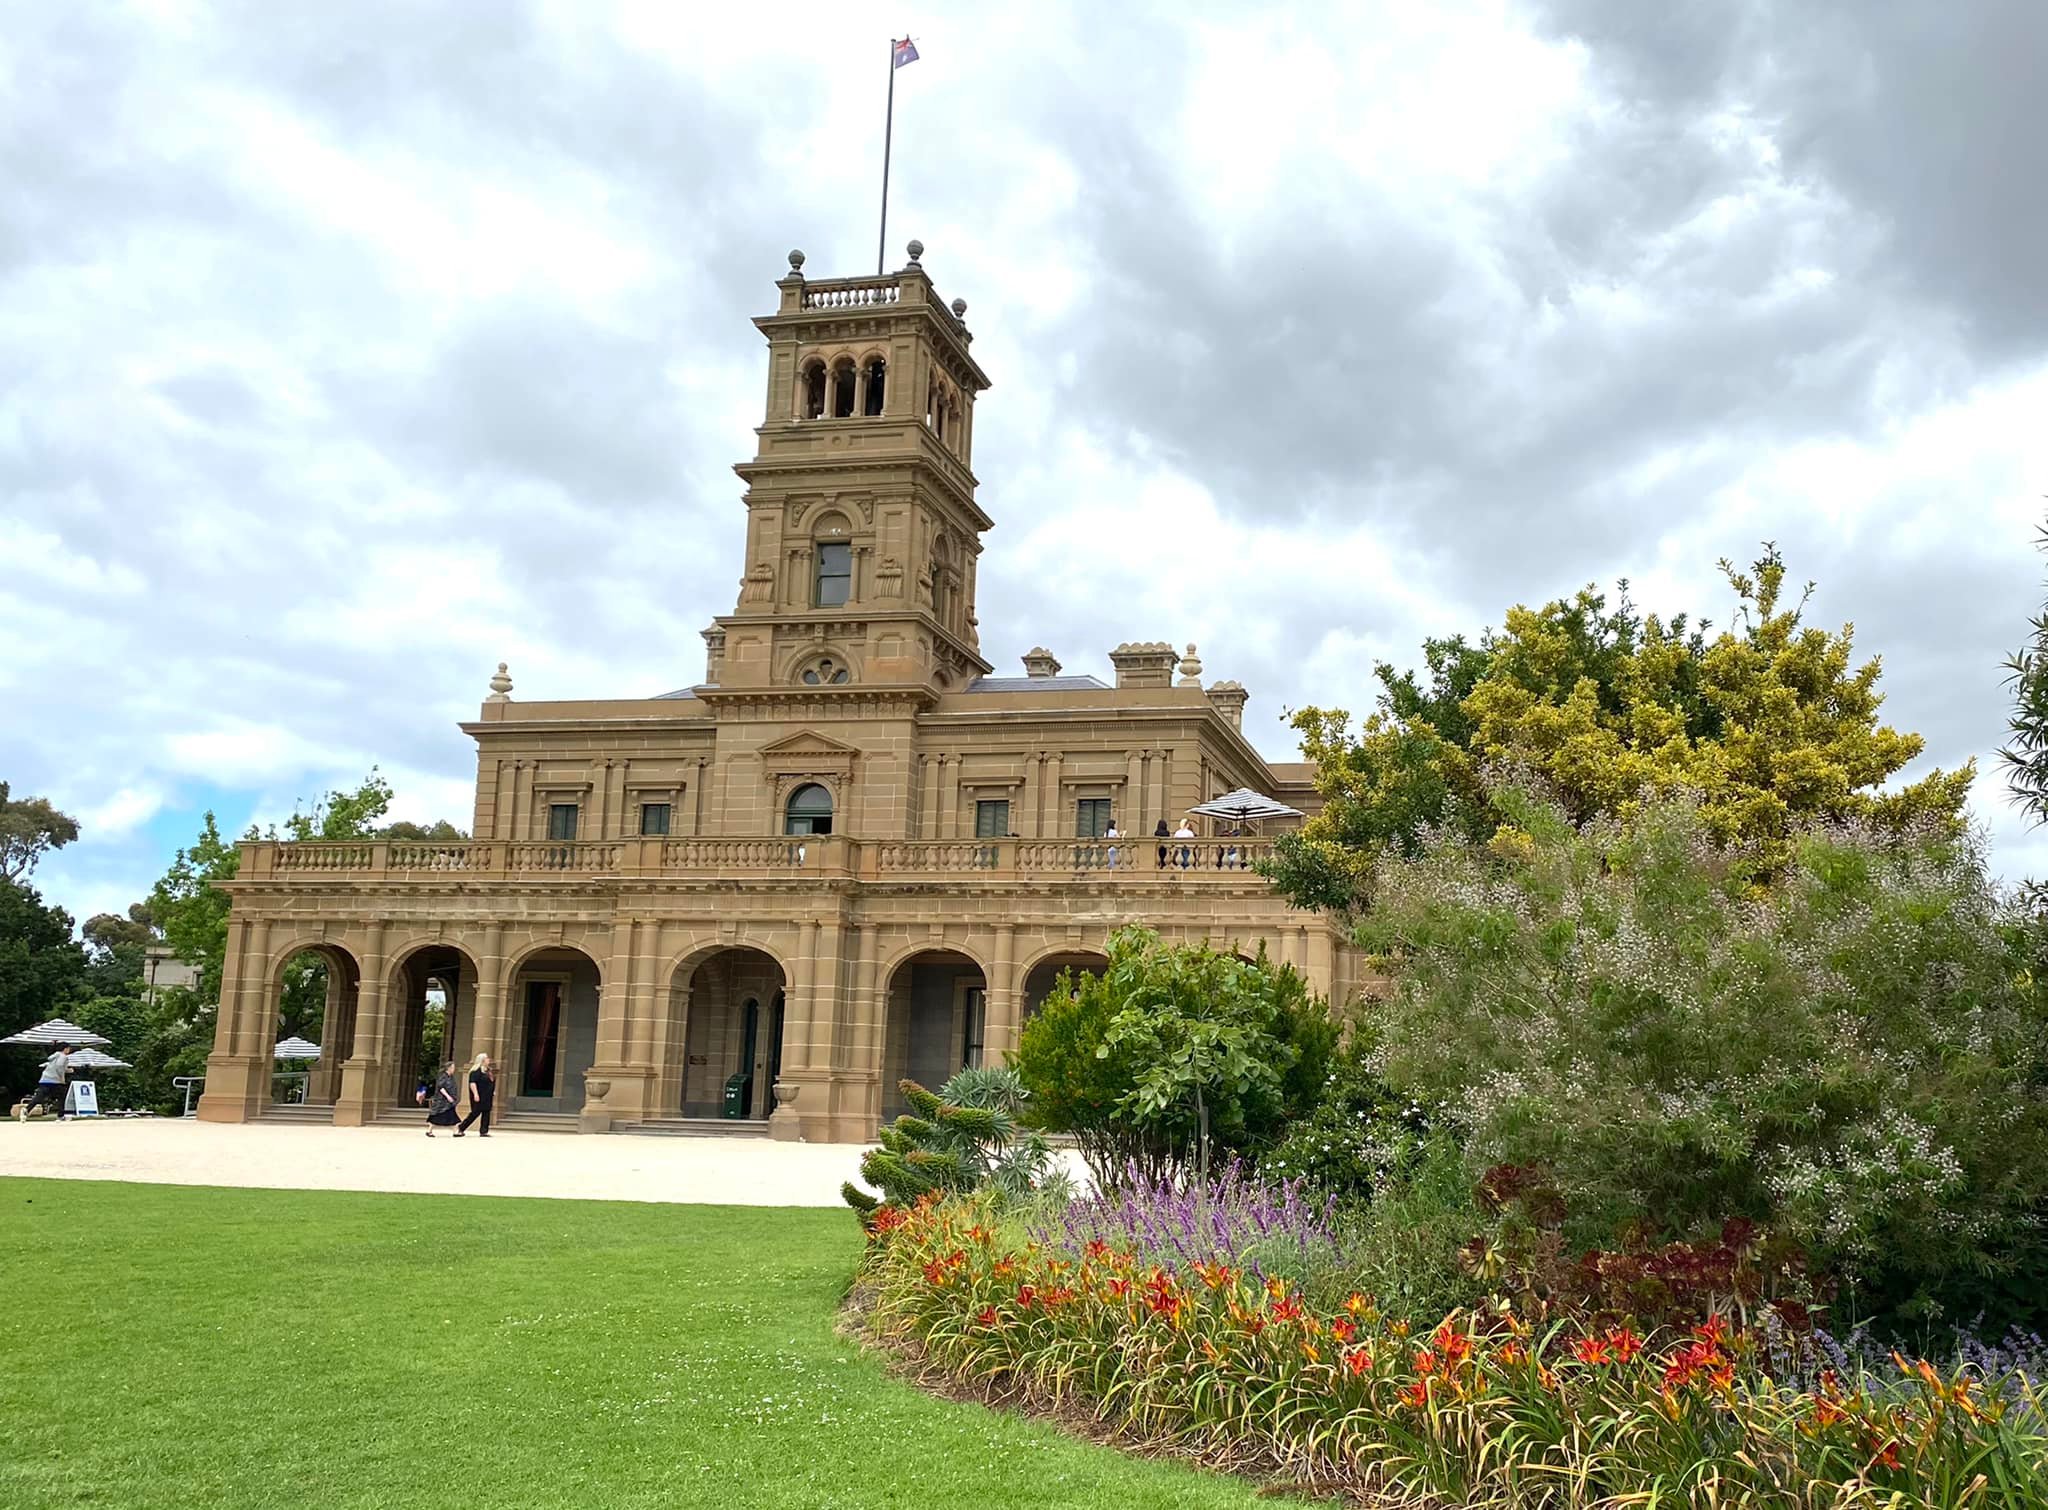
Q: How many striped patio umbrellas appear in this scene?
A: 4